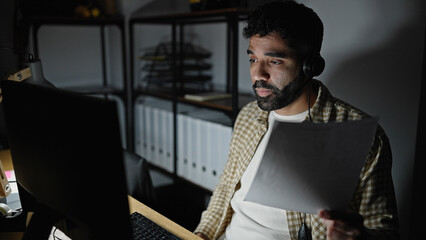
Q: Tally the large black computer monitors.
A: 1